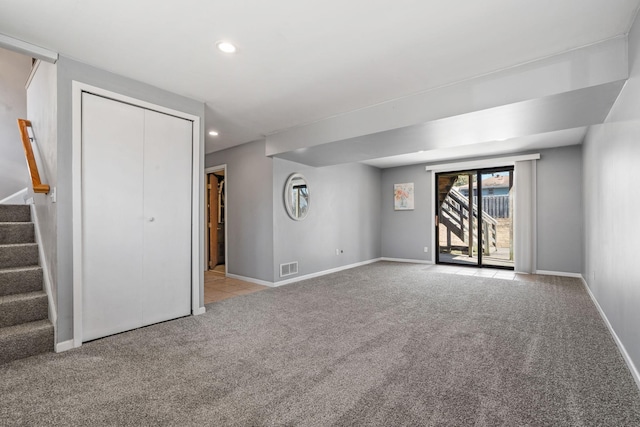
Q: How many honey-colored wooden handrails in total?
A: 1